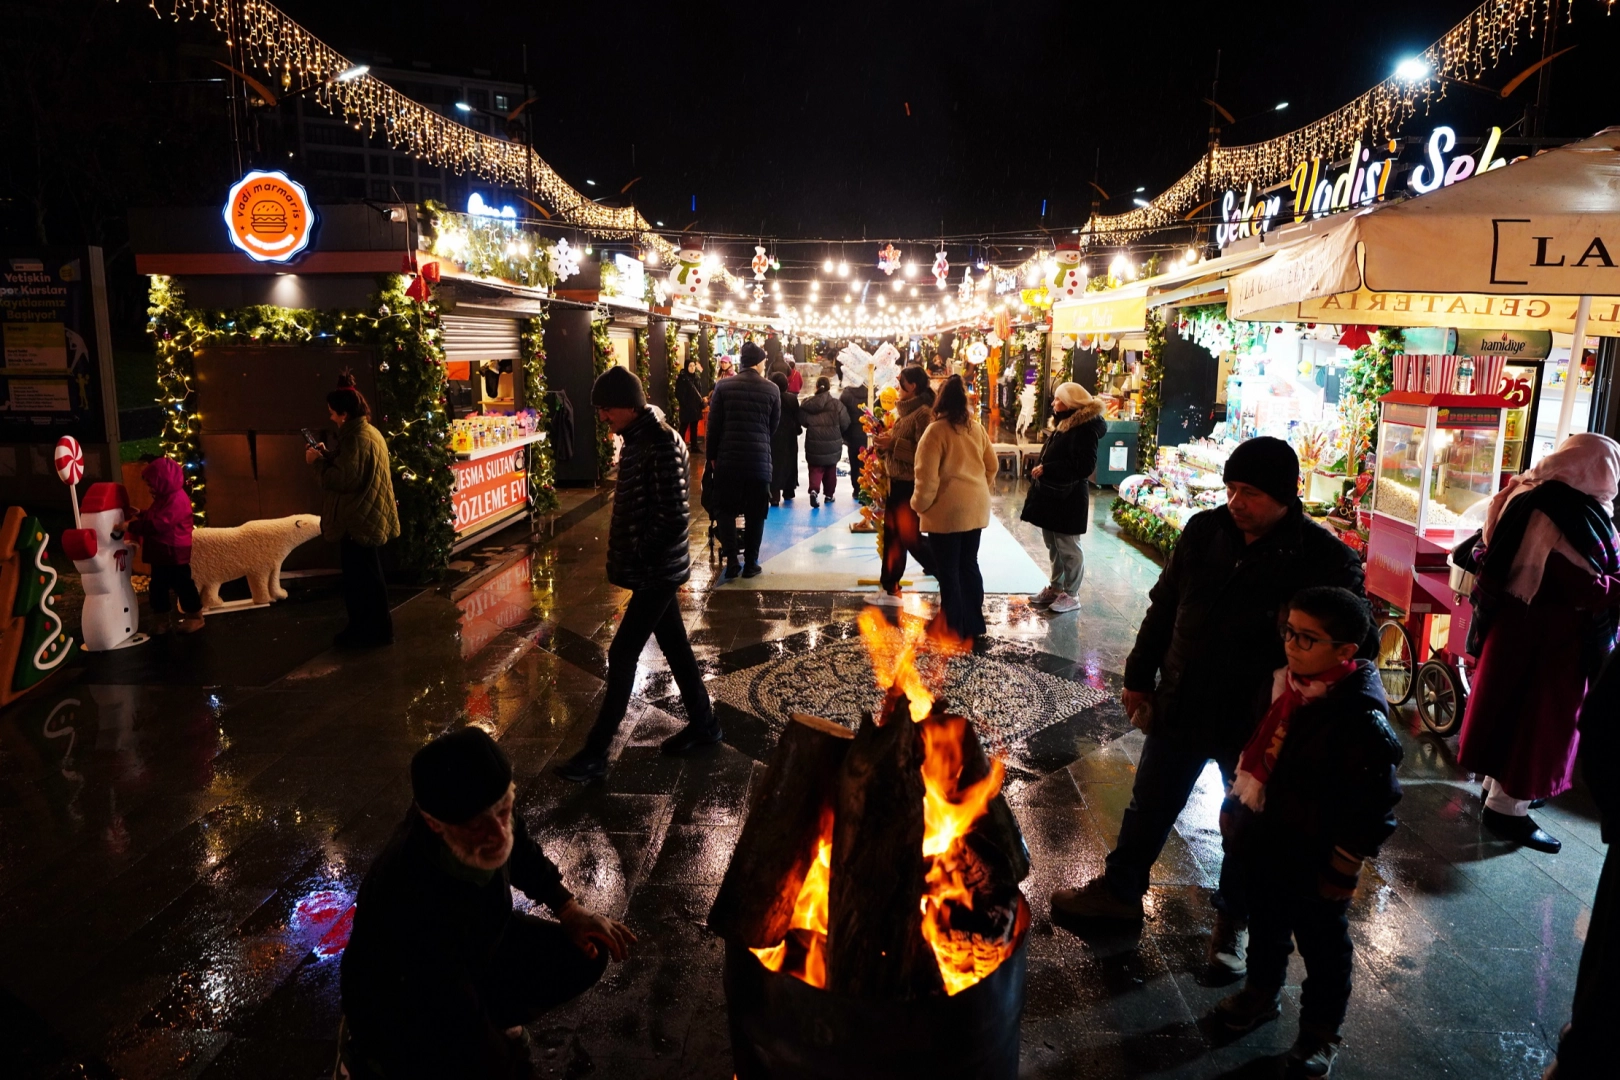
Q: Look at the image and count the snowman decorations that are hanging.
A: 2